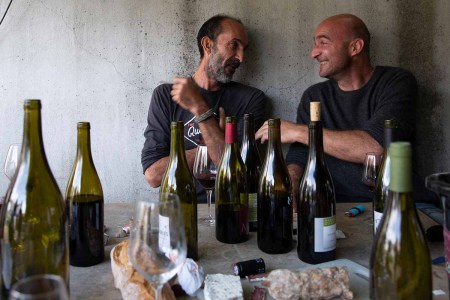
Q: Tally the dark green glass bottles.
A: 9